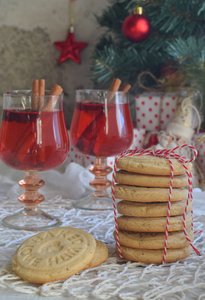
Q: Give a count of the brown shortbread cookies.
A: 9